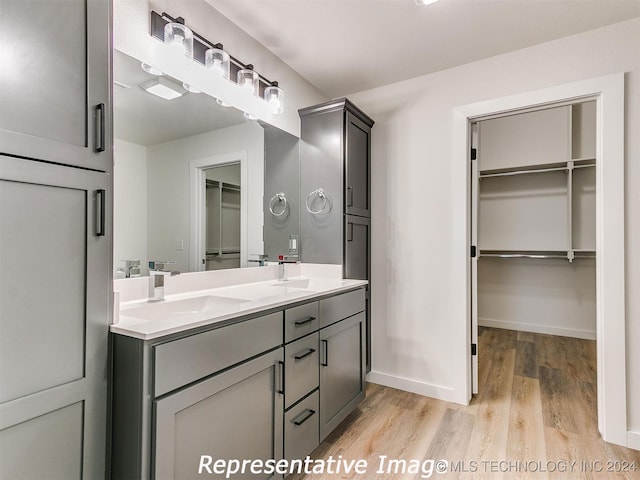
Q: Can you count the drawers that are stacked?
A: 3